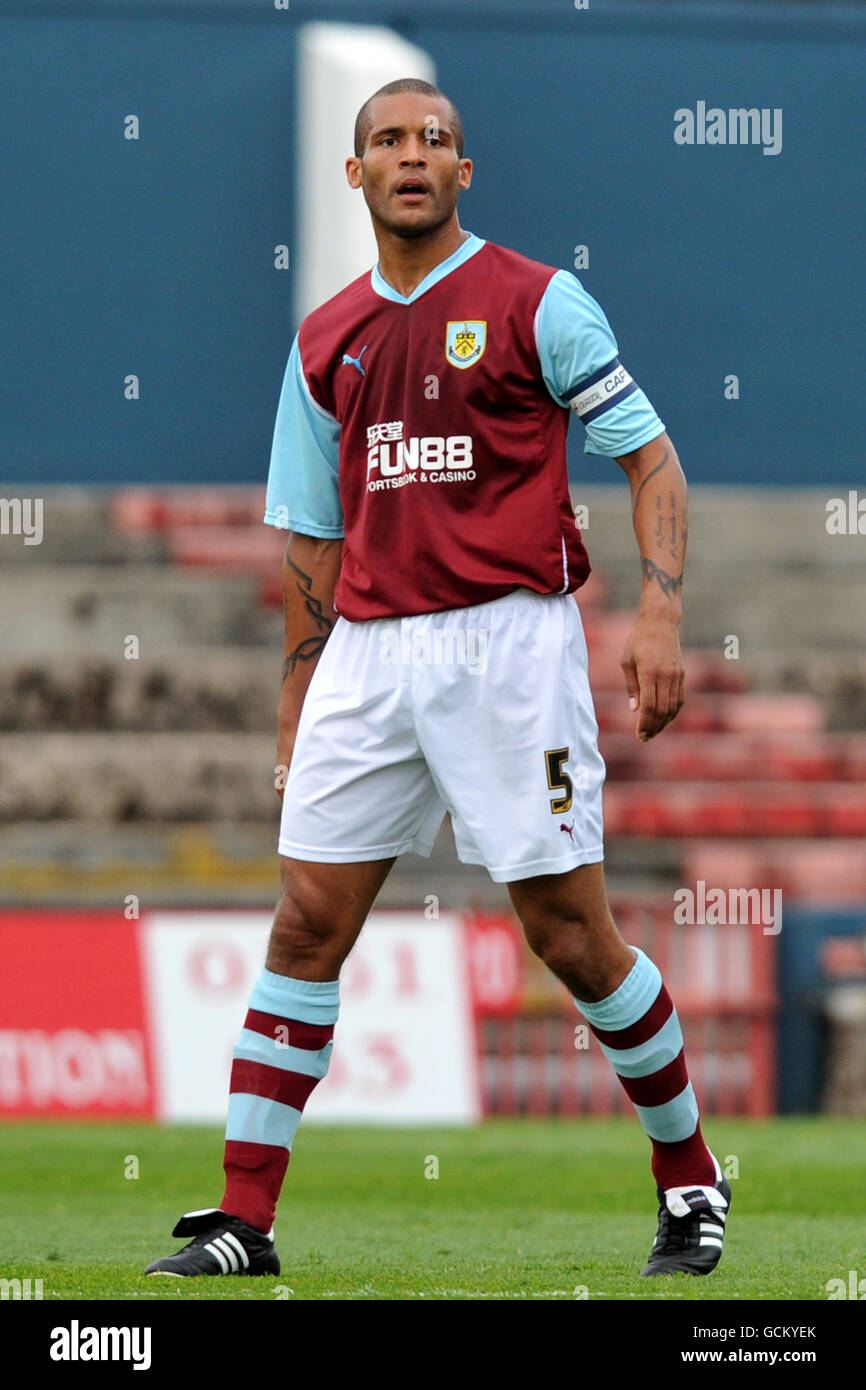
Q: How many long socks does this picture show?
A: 2